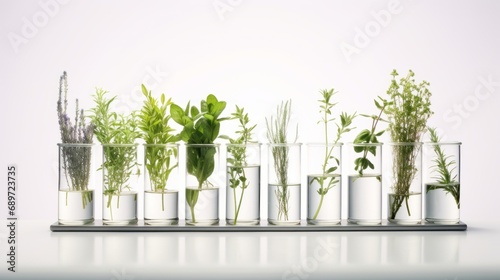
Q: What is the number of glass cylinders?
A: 10